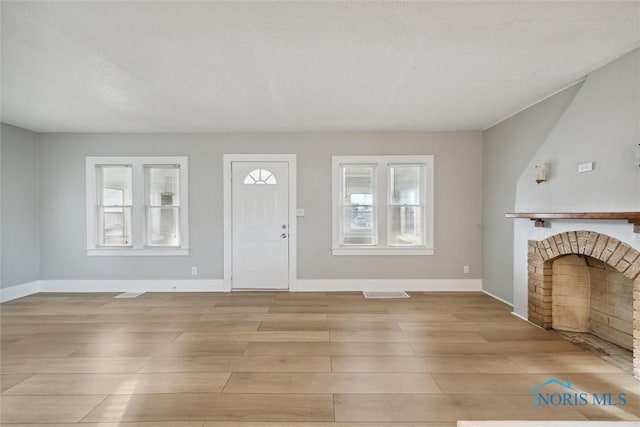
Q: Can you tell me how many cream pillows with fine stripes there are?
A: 0